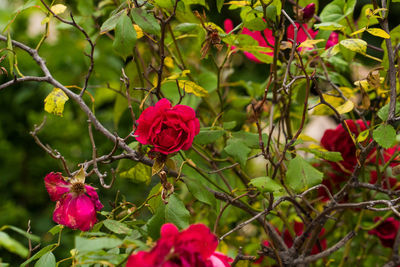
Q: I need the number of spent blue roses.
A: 0